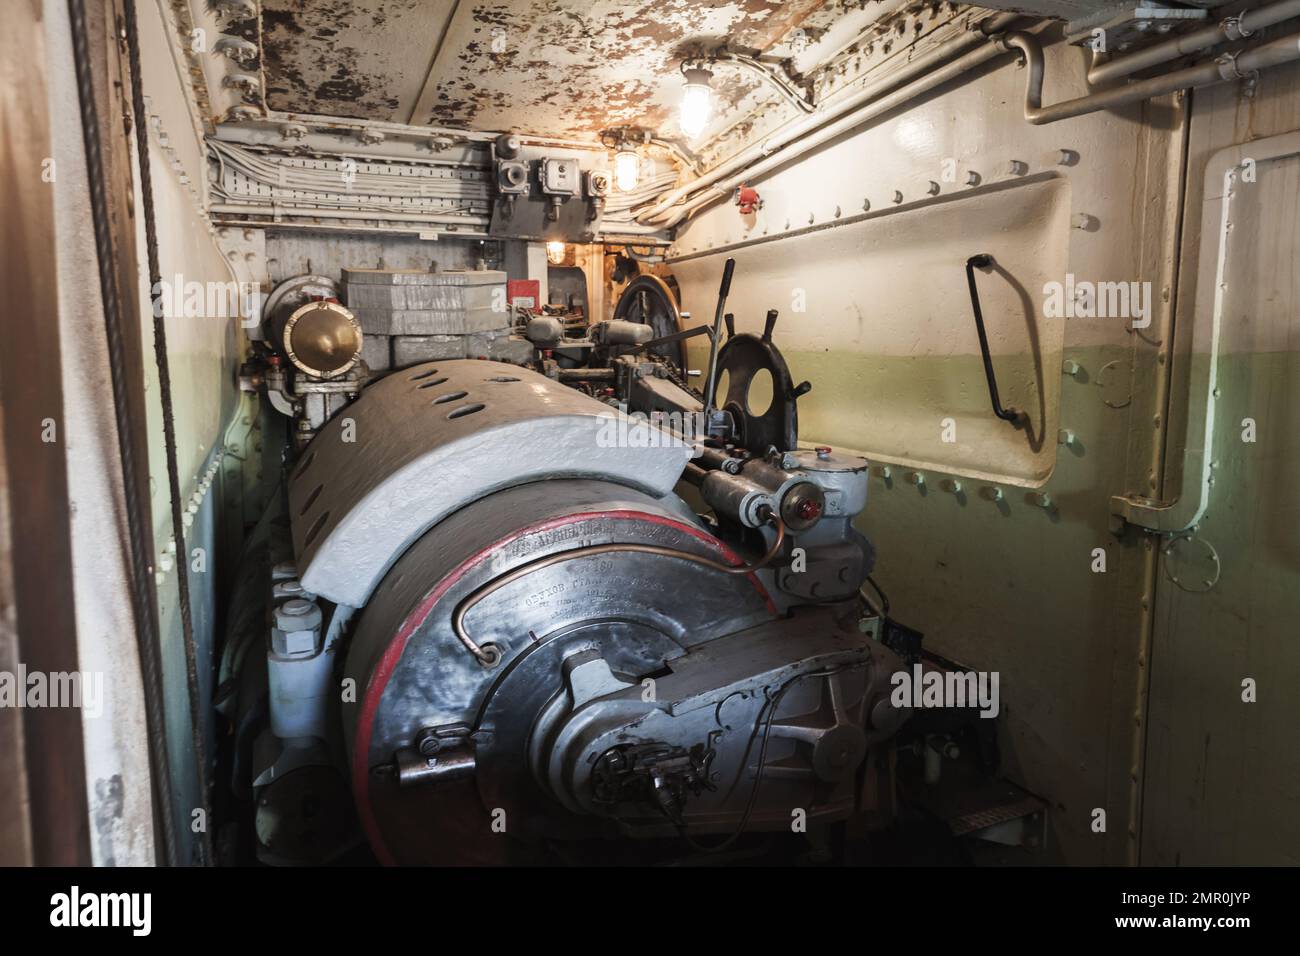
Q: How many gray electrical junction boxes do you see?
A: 3